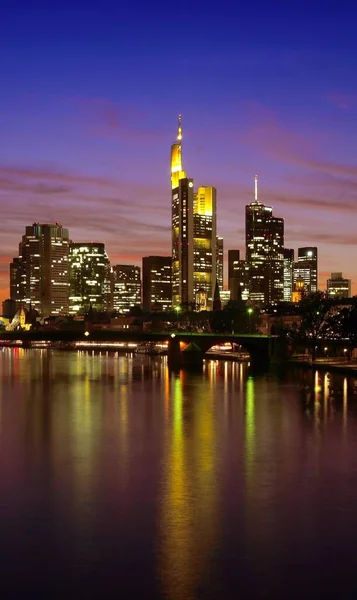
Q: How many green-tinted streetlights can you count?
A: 2